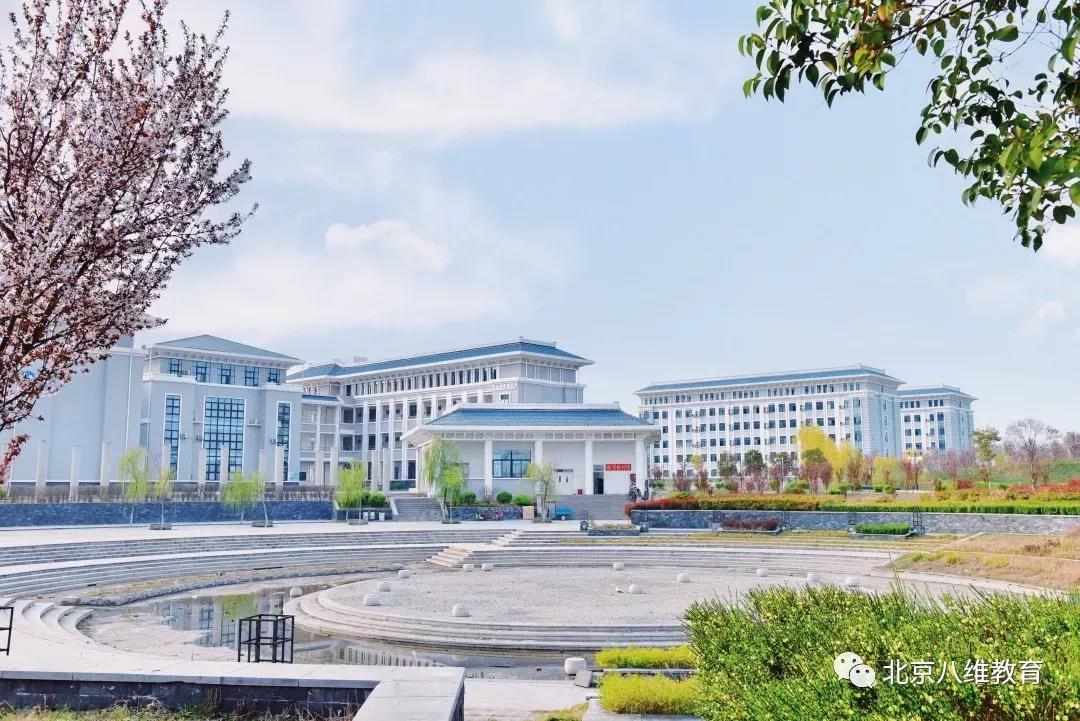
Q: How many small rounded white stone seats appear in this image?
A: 14